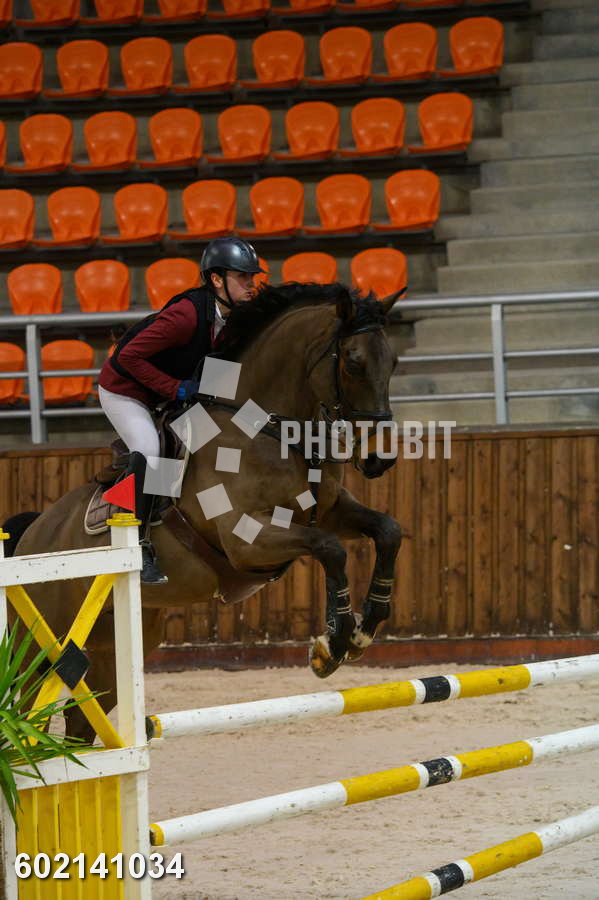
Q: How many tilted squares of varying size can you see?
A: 10